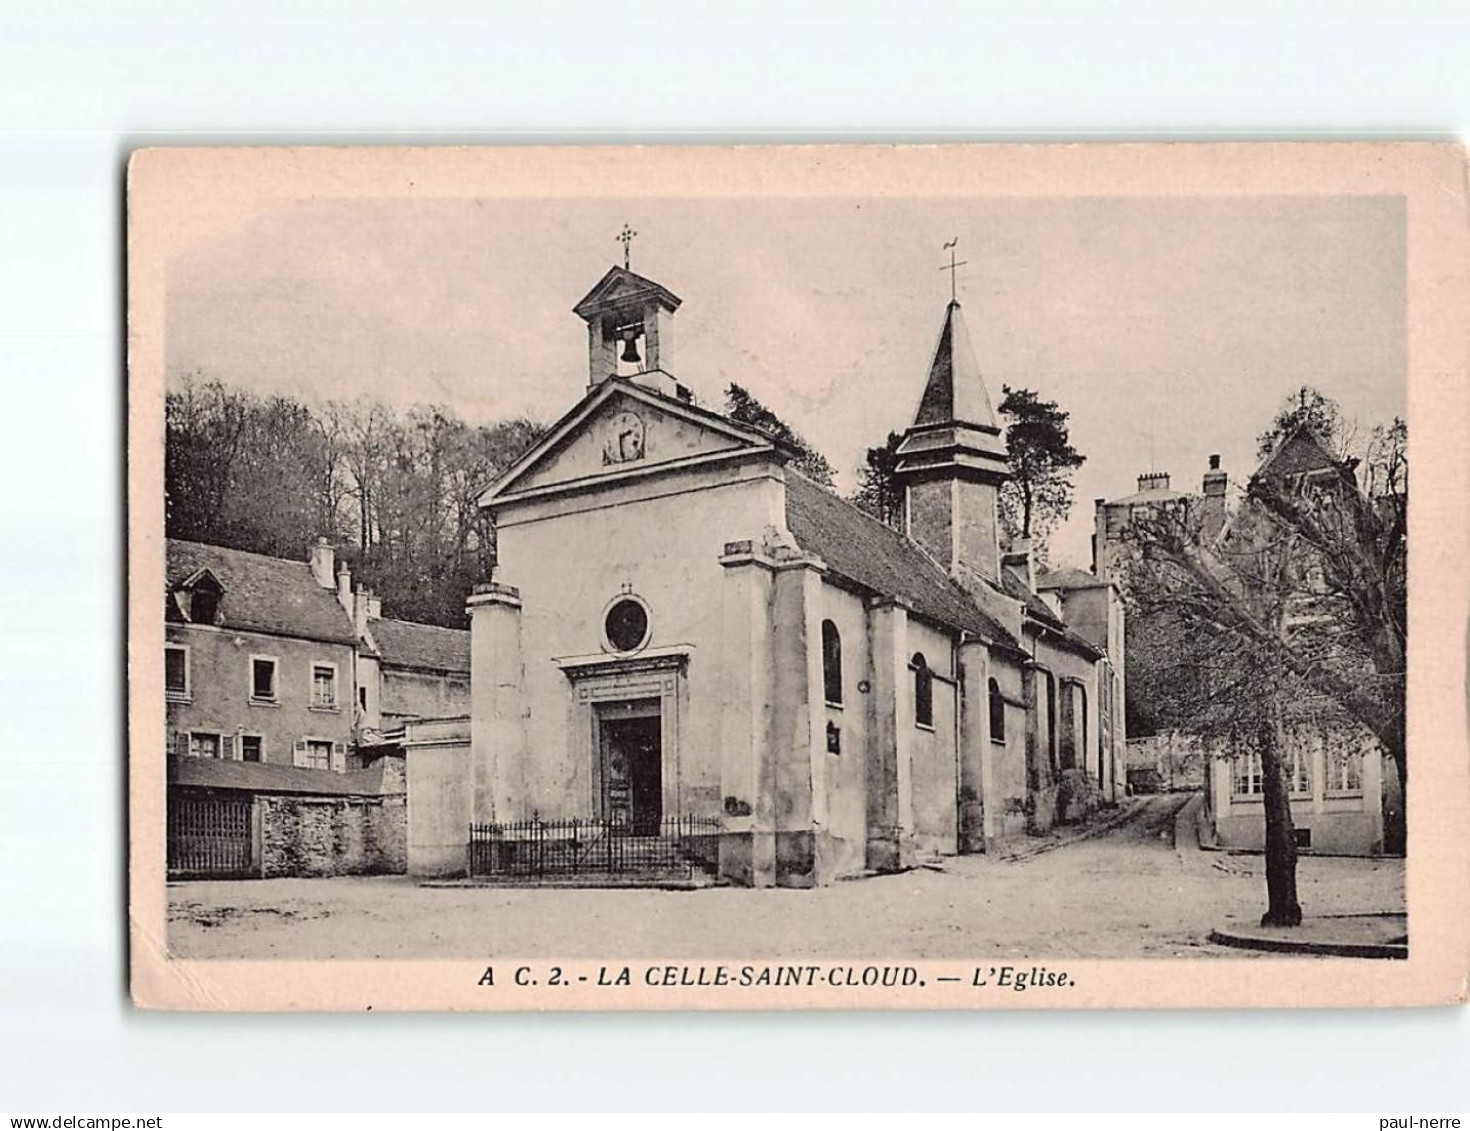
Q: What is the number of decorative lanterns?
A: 0